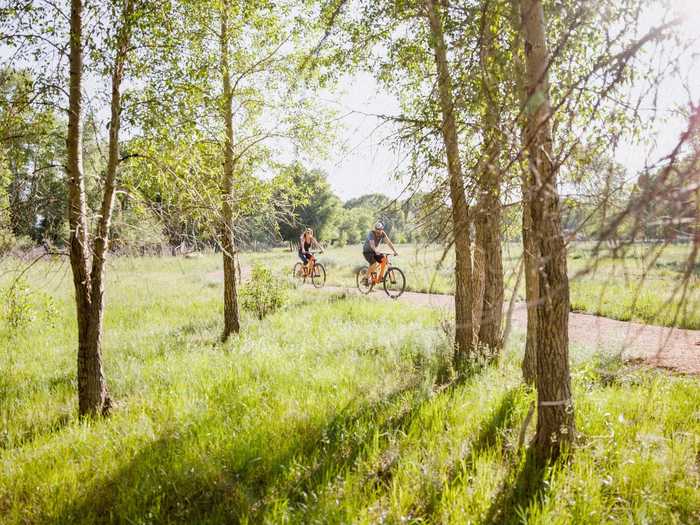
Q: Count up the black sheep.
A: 0